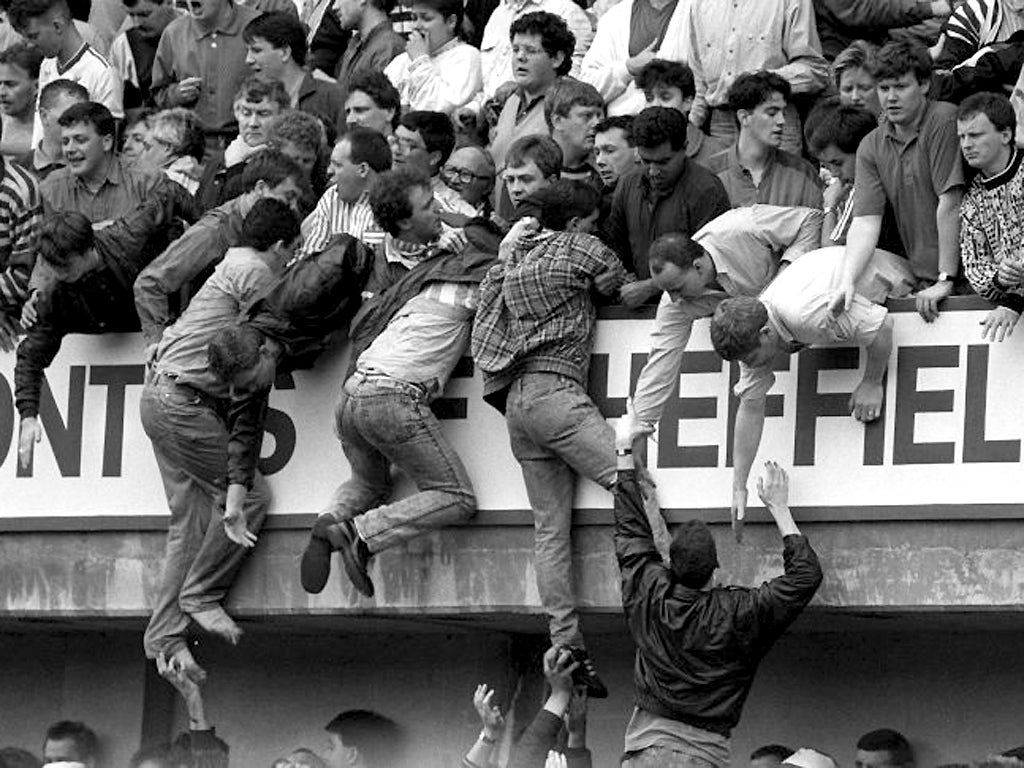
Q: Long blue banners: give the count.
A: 0